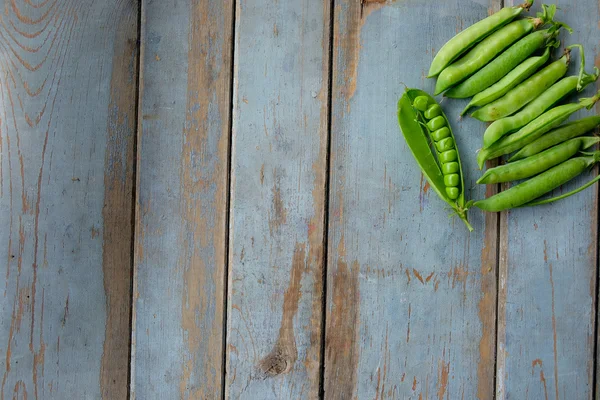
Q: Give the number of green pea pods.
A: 11